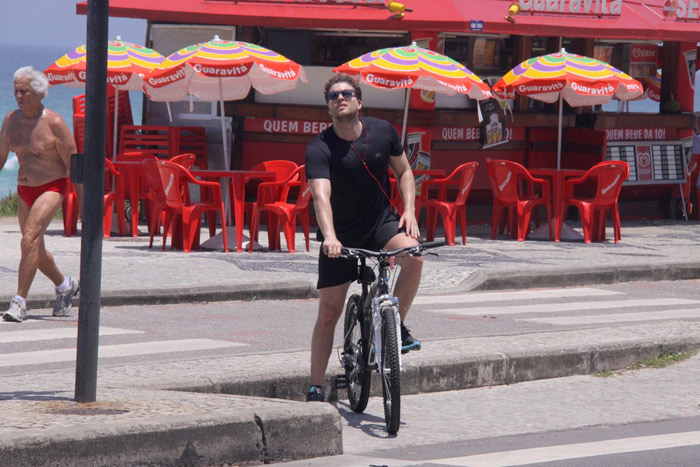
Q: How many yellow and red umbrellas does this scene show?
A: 4